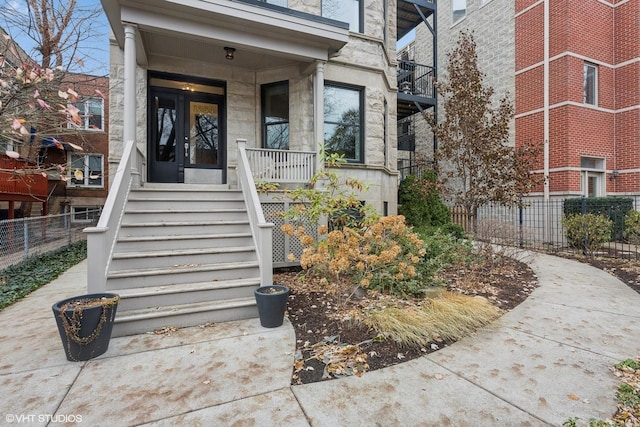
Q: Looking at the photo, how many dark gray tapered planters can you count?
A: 2